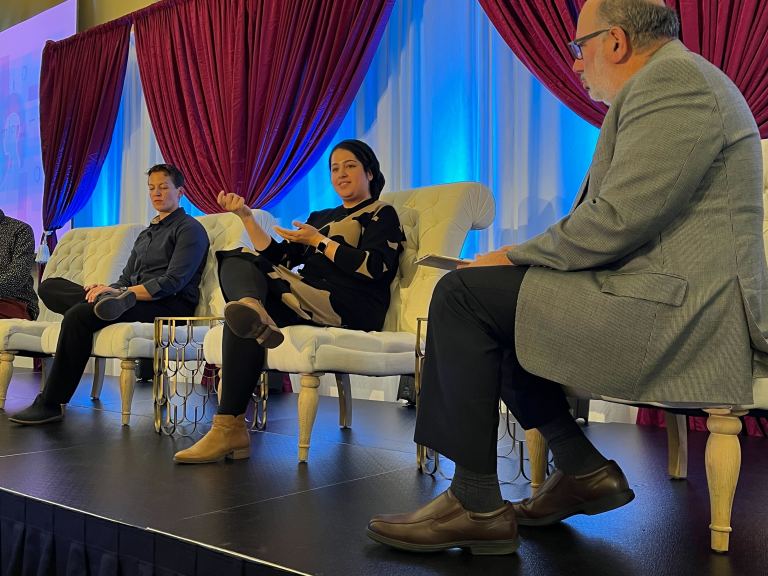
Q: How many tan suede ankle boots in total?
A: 2